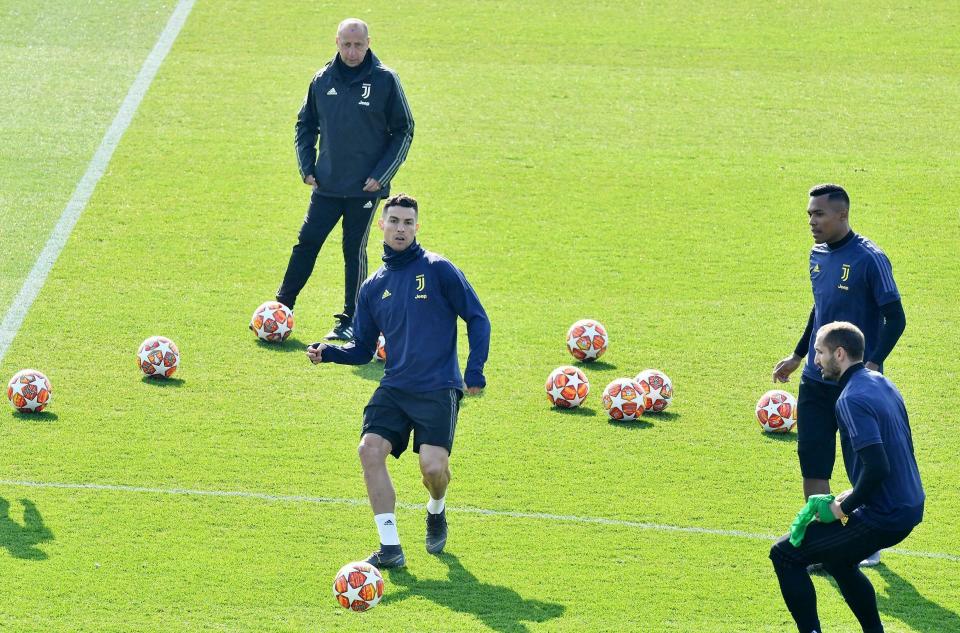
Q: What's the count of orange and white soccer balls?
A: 10